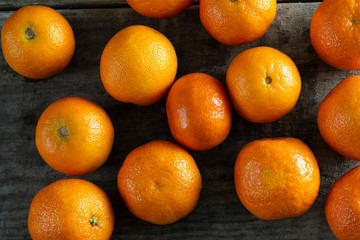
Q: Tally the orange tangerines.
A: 13